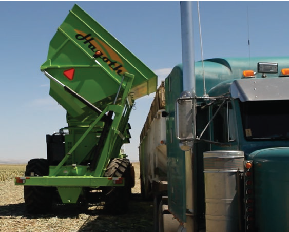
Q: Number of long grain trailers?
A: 1